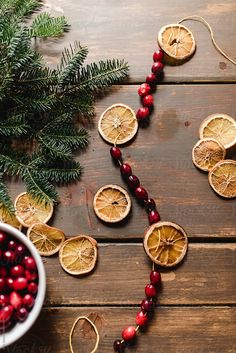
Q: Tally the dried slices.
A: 11